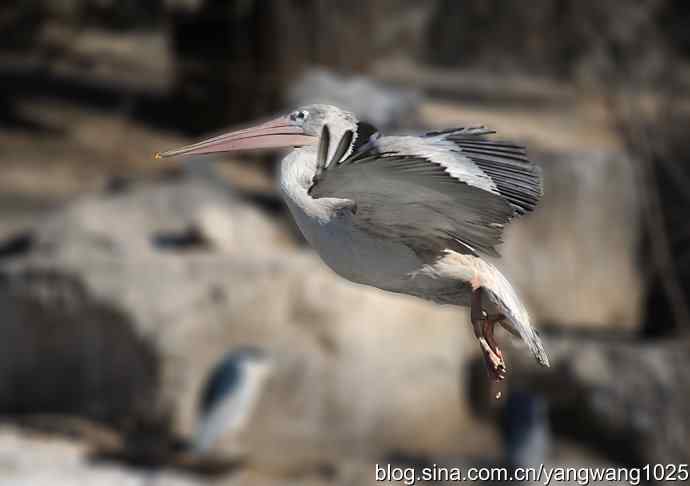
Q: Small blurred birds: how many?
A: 2